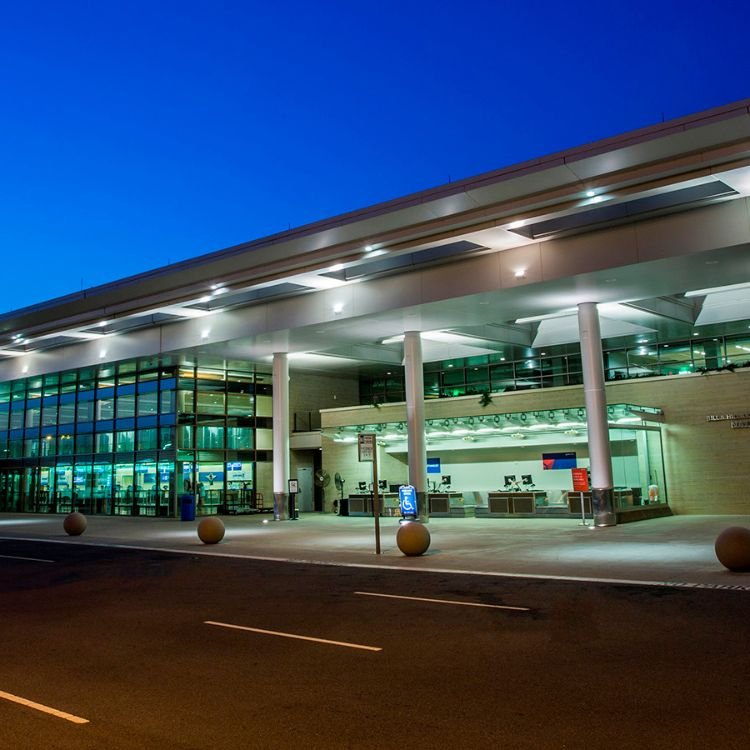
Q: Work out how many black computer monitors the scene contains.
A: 5